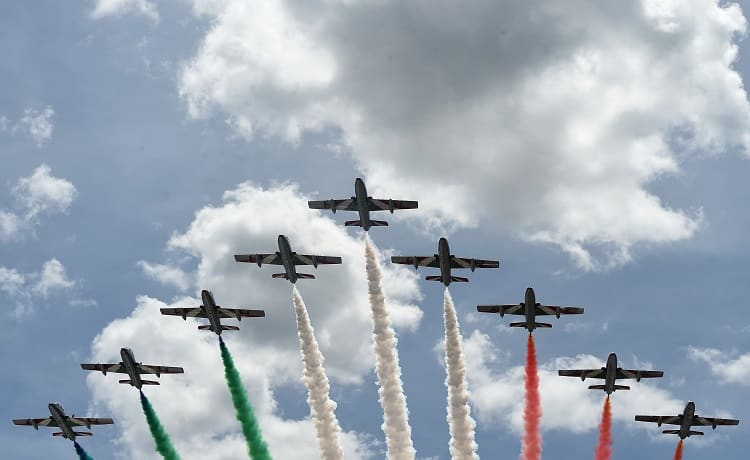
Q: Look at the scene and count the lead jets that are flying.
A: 1